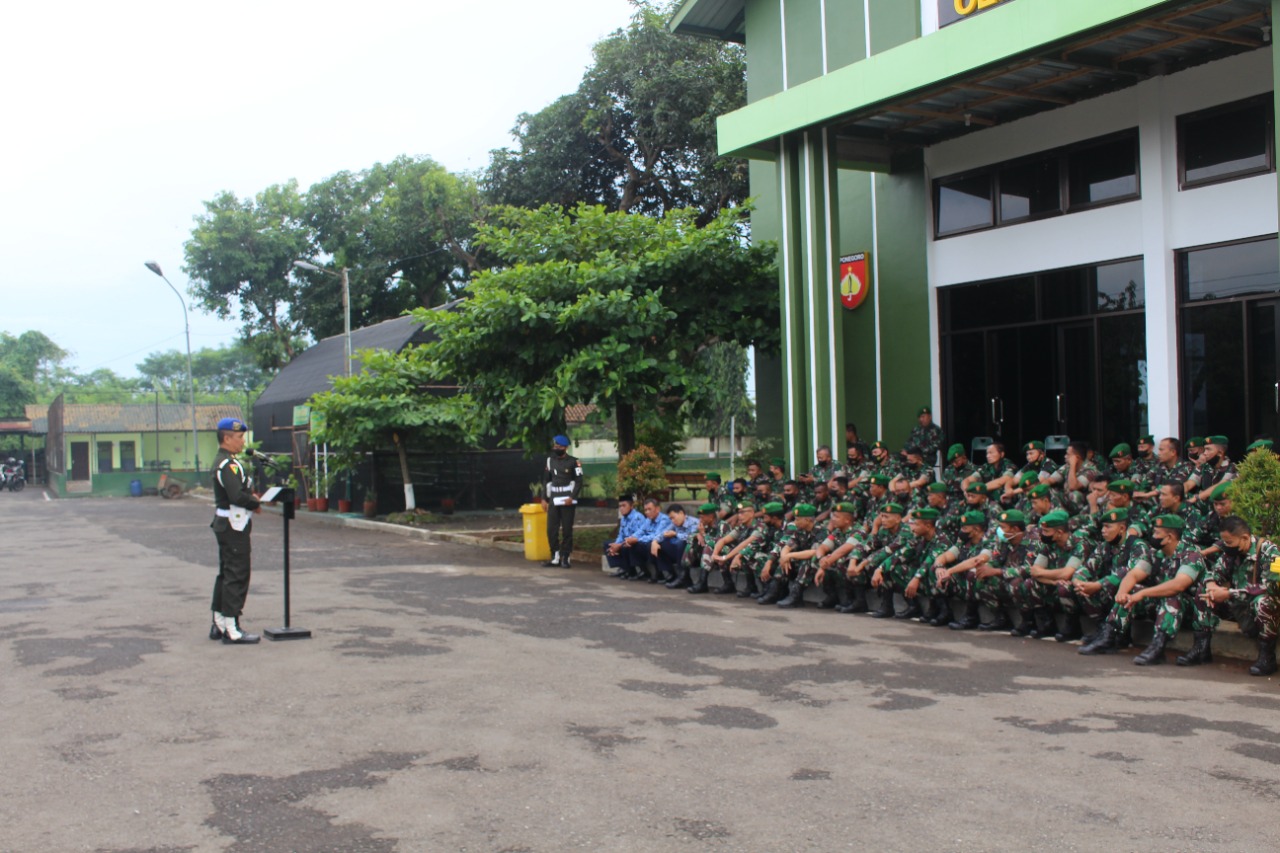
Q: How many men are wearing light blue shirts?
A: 3